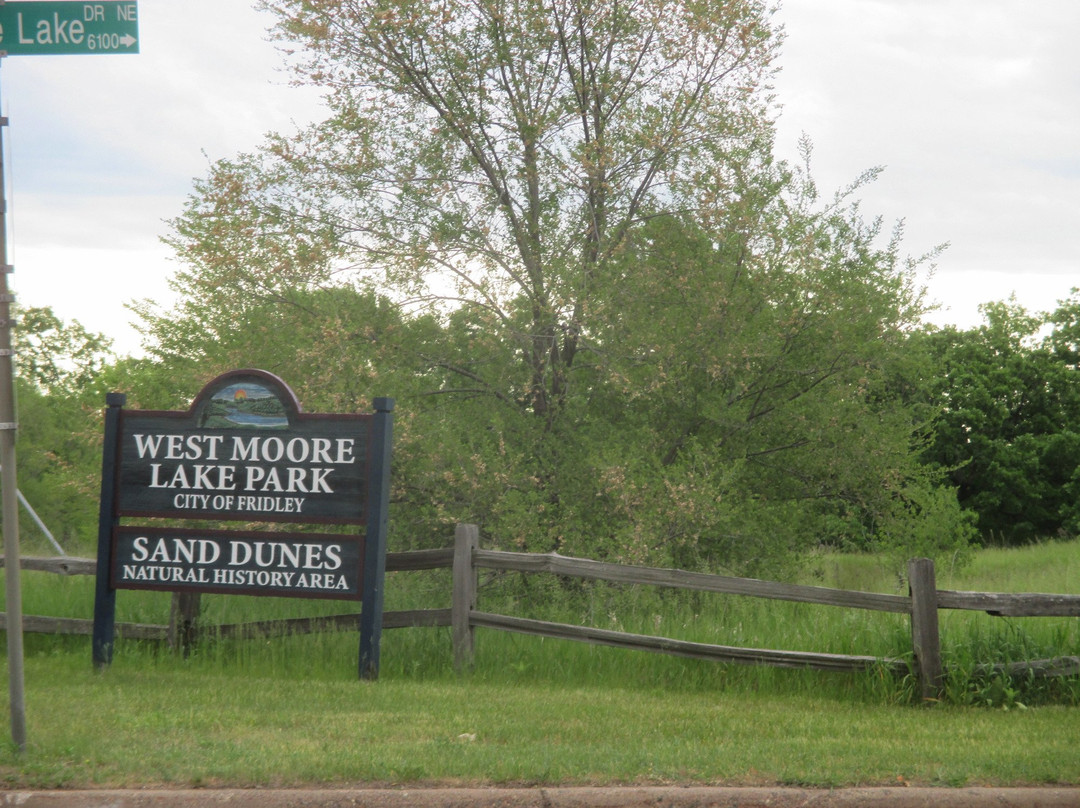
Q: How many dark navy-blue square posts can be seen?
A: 2